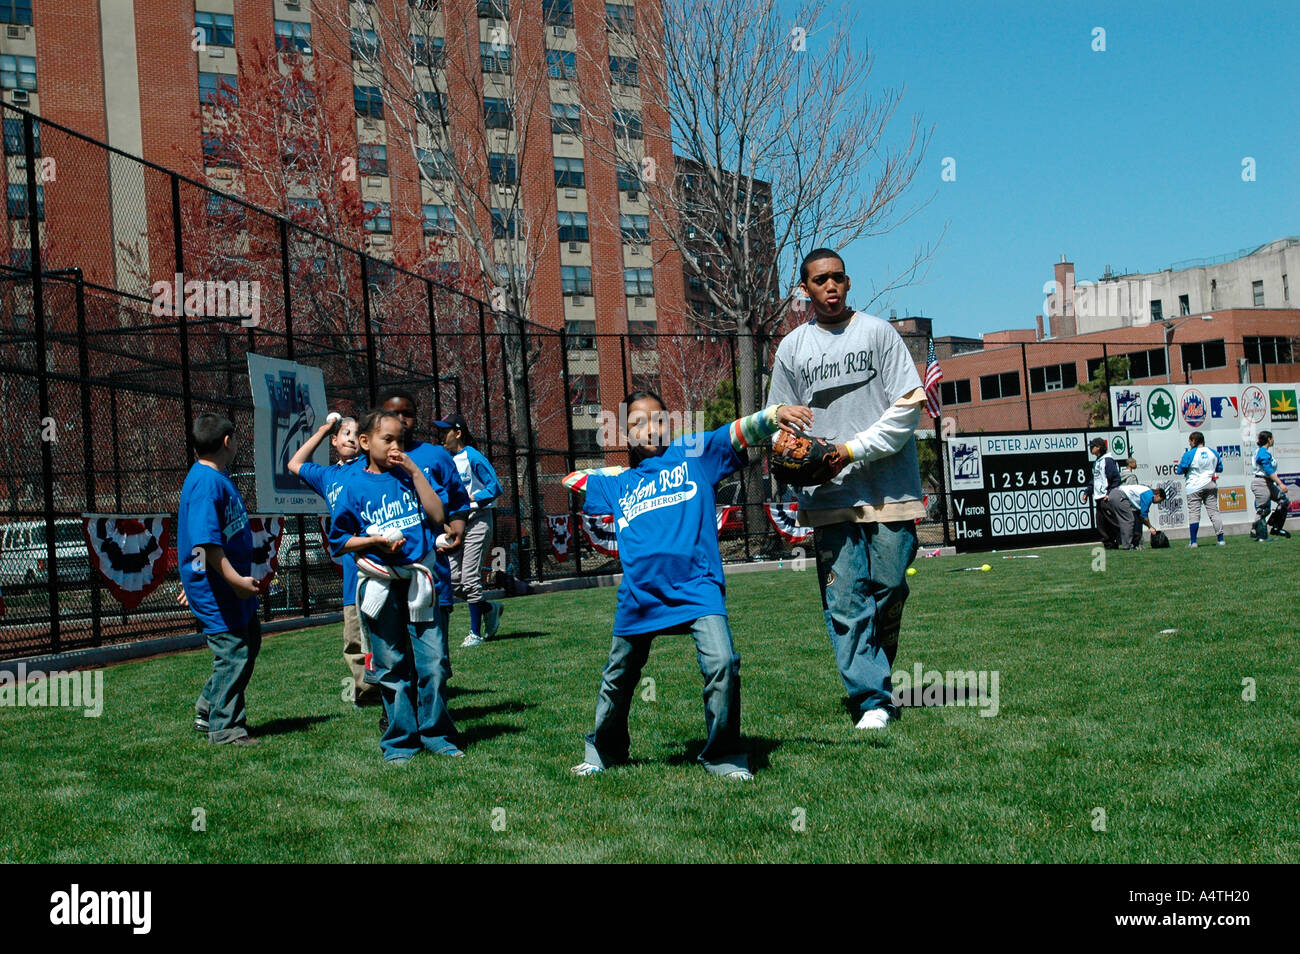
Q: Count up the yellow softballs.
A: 2